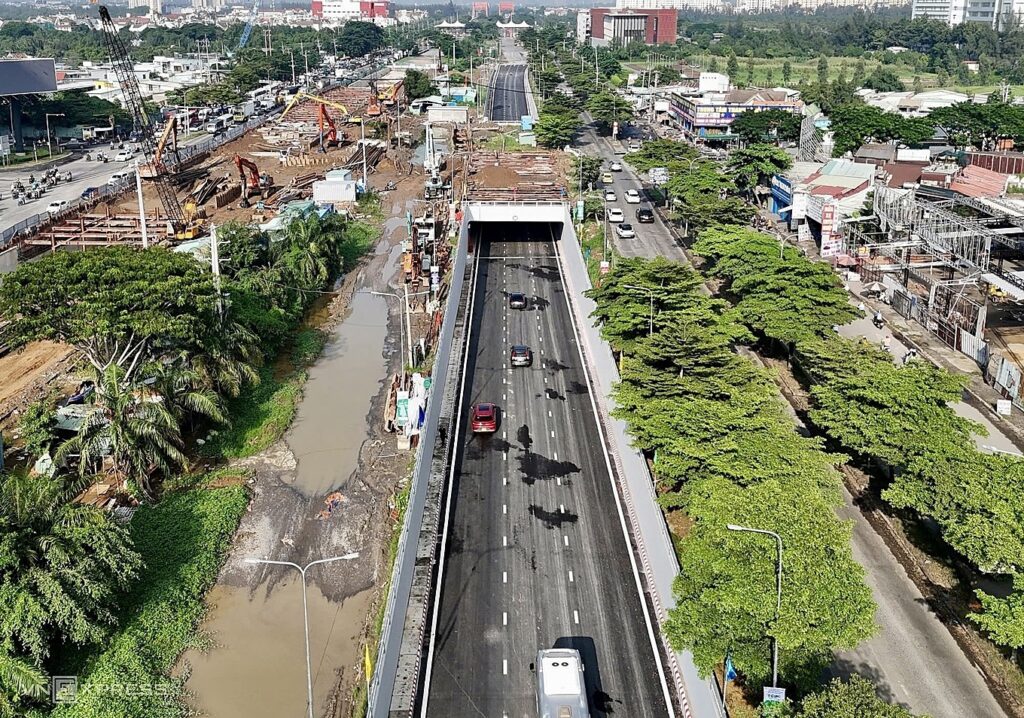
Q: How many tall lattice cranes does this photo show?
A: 2